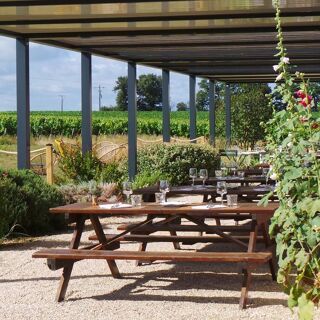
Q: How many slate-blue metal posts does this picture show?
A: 7